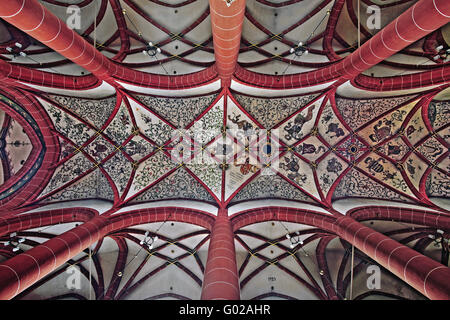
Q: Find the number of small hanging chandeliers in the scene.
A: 8